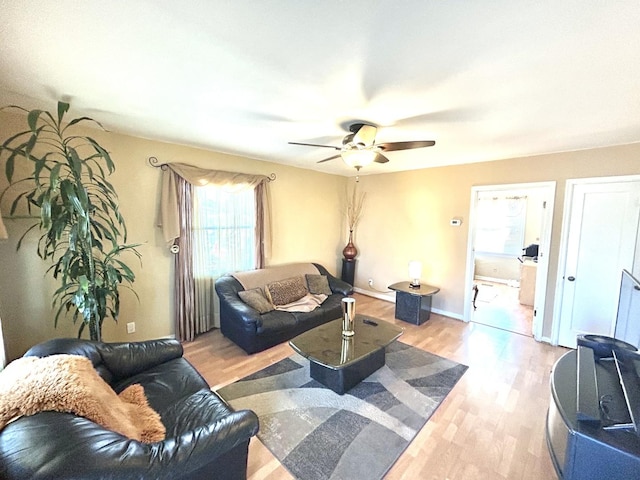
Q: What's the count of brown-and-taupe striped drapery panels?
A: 2